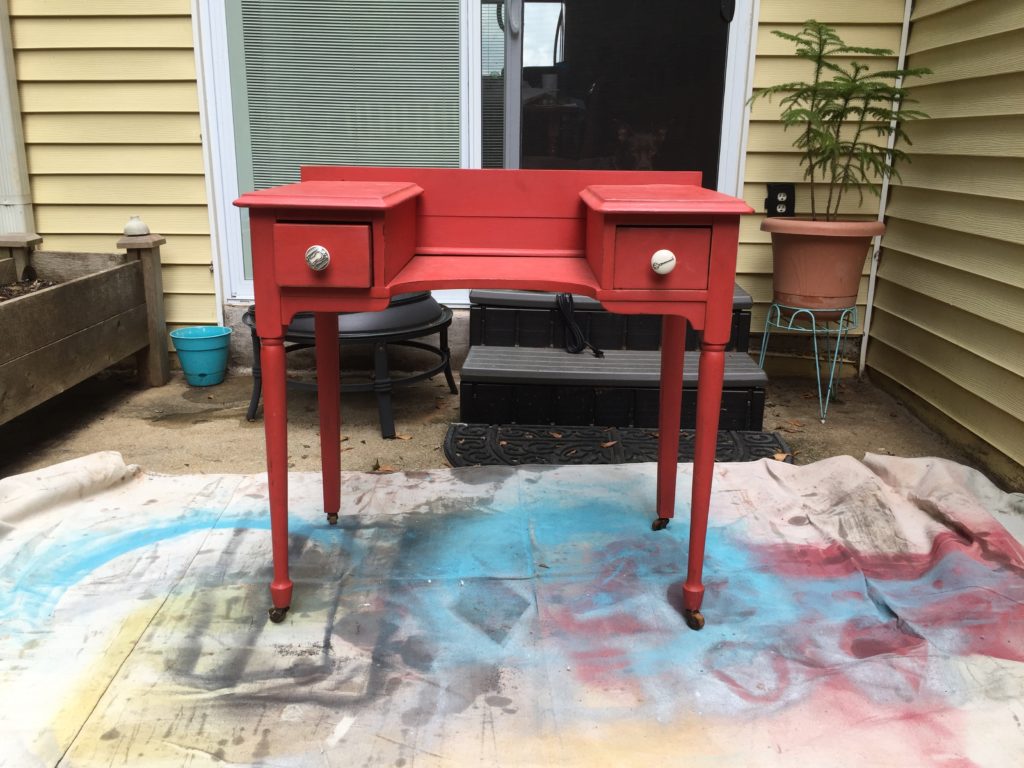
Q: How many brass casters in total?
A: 4